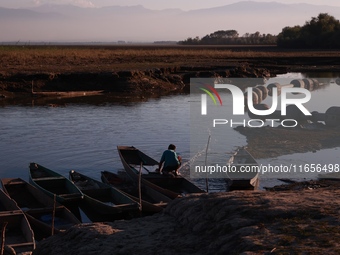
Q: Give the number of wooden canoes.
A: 8